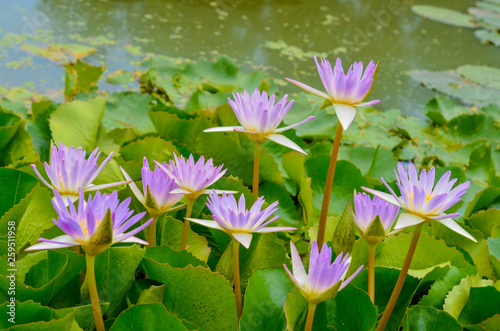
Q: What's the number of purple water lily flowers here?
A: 10